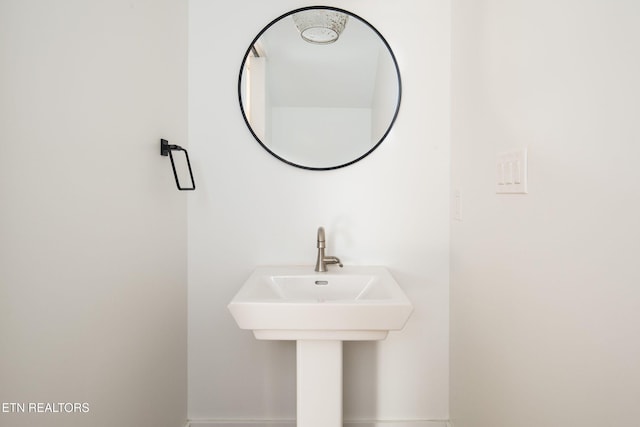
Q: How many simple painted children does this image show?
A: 0